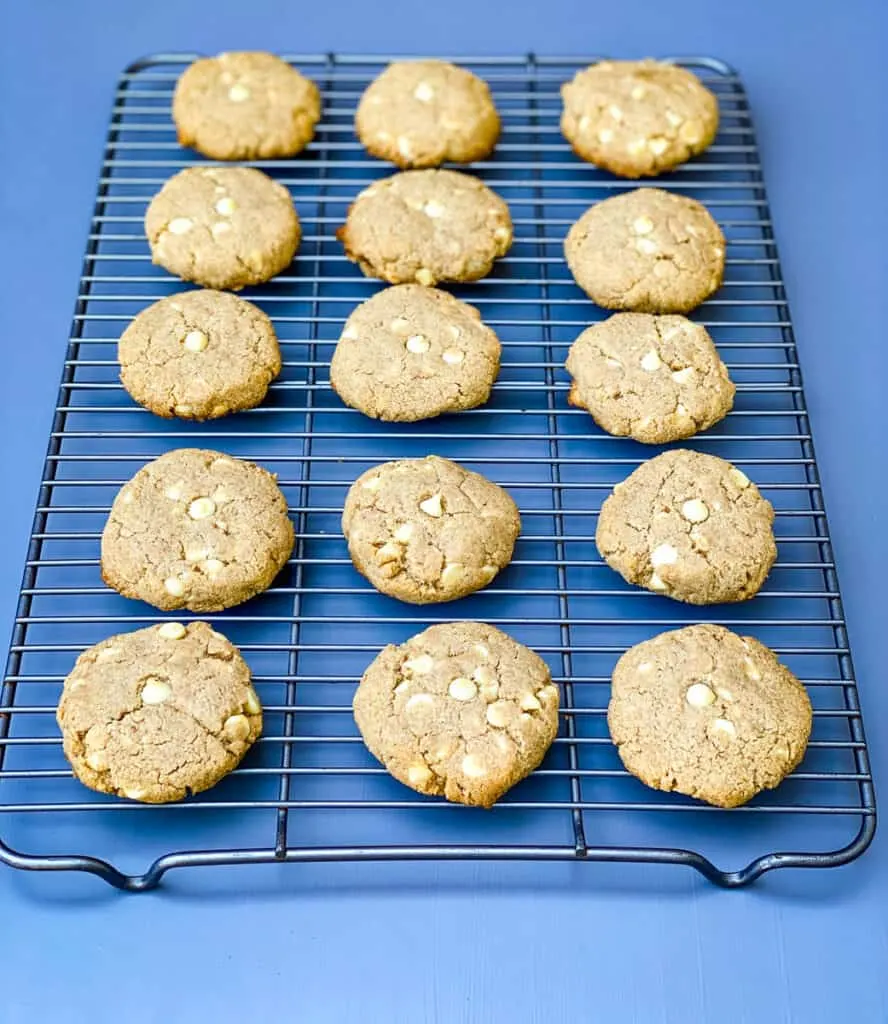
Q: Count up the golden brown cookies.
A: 15